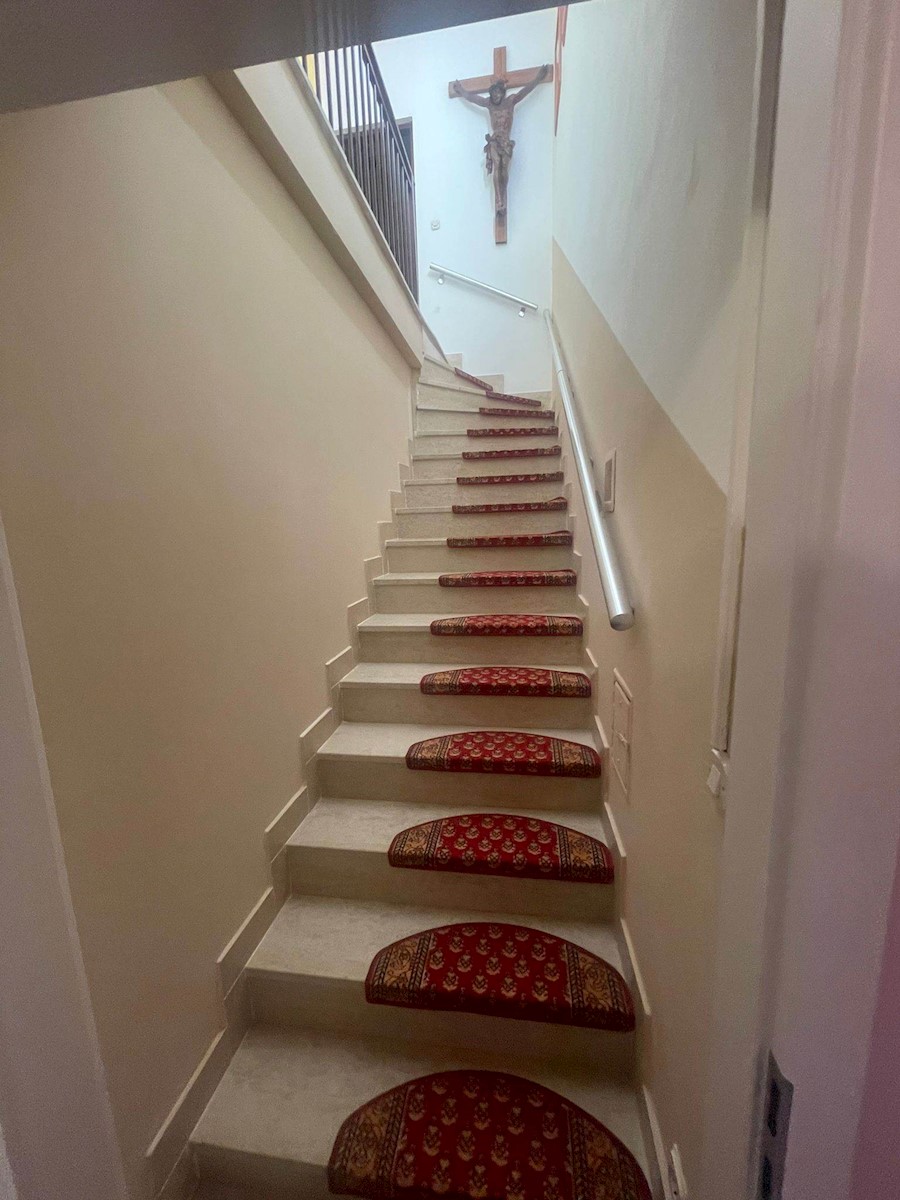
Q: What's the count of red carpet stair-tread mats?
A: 15